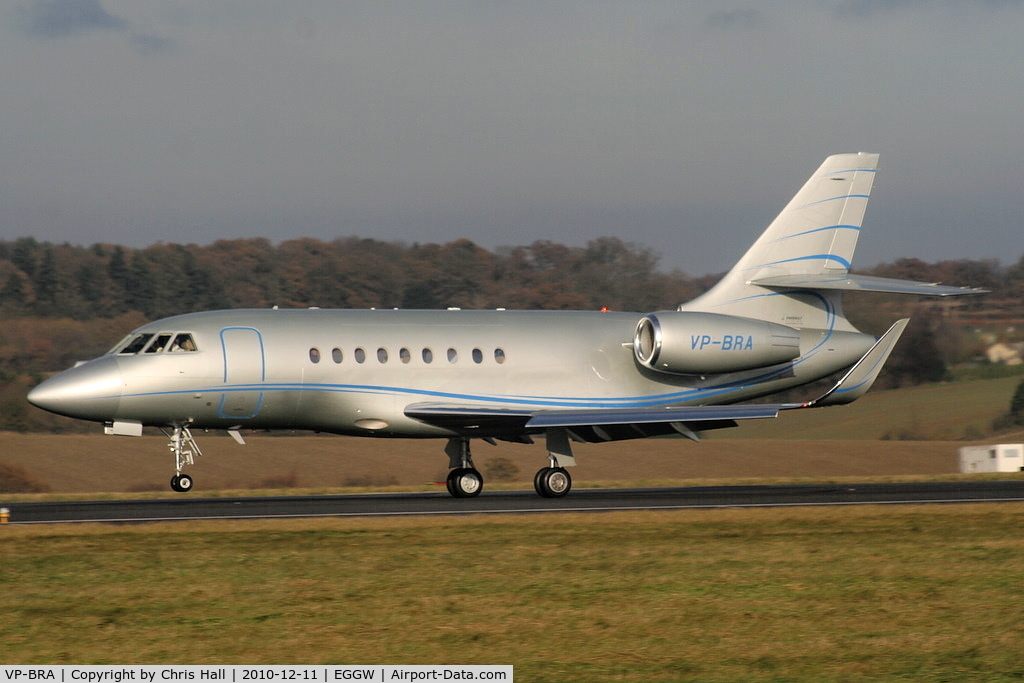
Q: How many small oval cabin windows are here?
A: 9